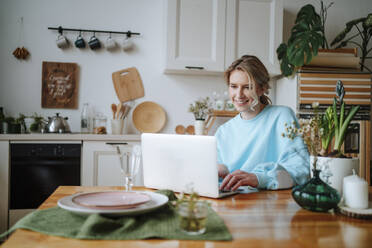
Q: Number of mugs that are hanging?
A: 5